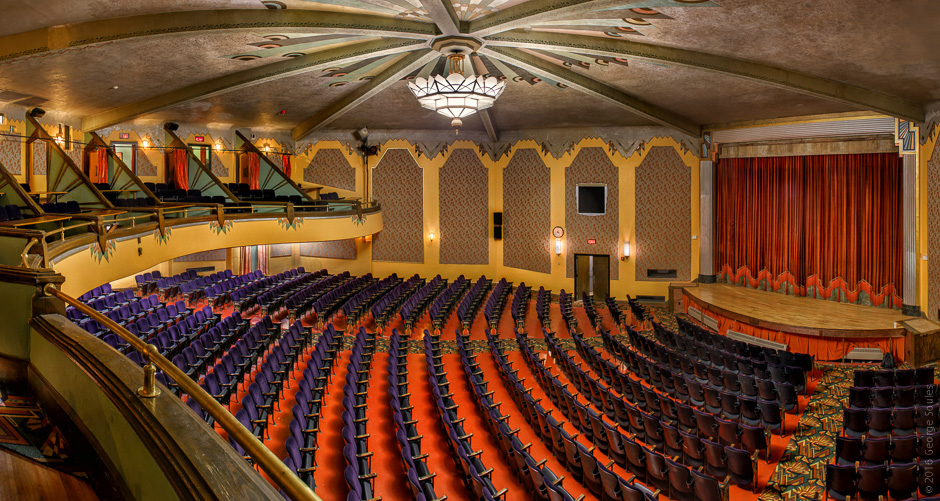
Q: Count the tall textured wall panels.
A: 5